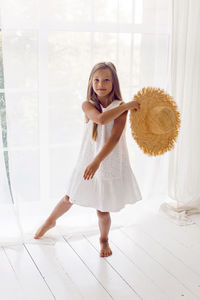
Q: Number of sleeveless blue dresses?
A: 0